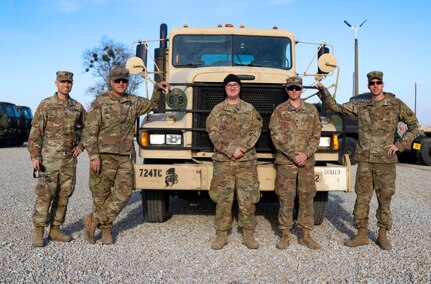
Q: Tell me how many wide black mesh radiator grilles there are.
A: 1